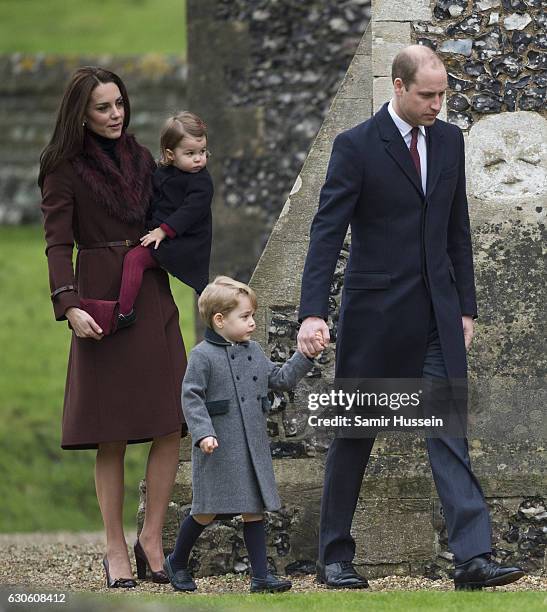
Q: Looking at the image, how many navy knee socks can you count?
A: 2